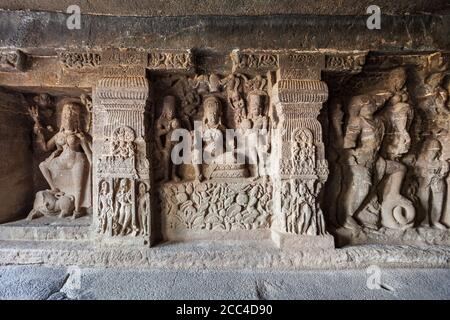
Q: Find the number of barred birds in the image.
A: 0